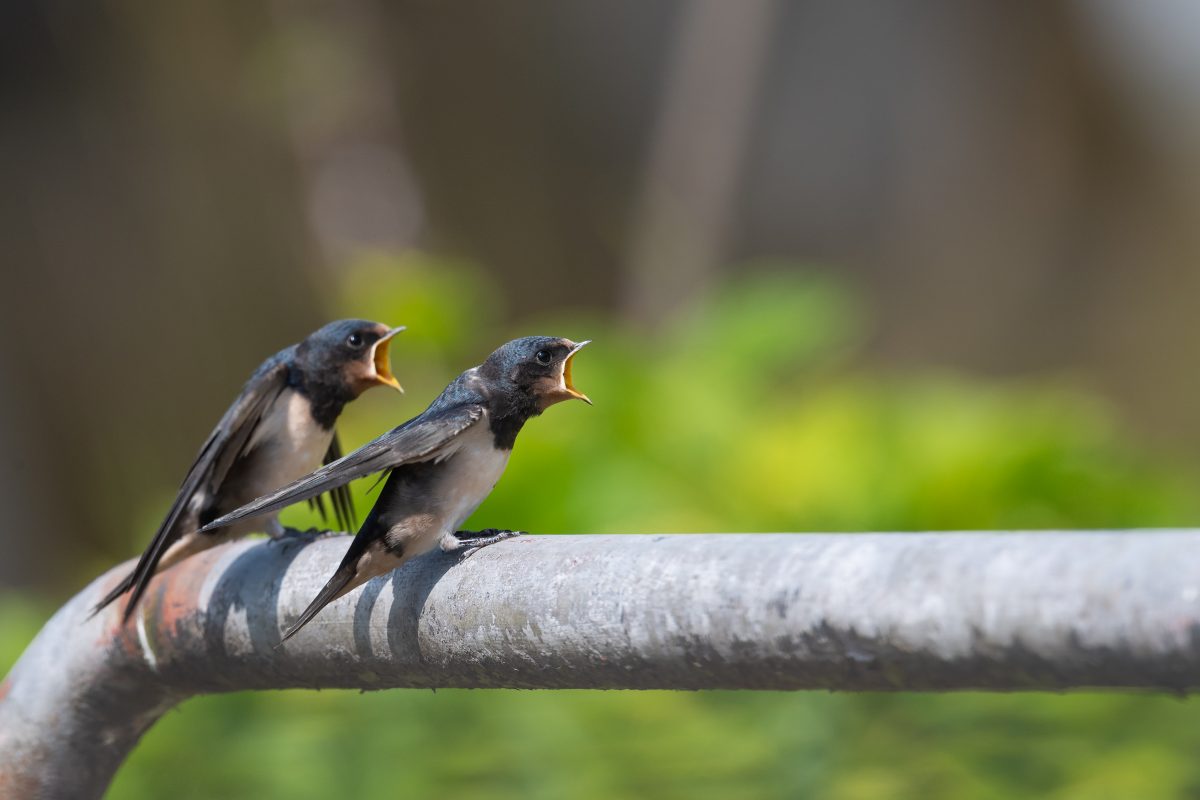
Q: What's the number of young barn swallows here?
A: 2